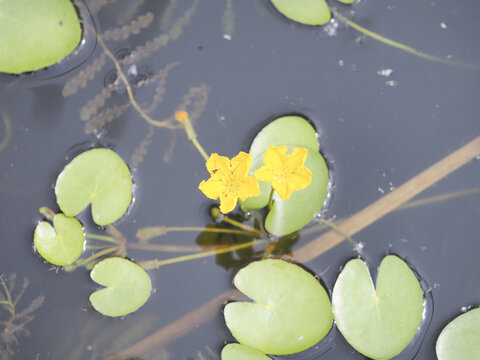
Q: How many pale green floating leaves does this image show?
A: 11